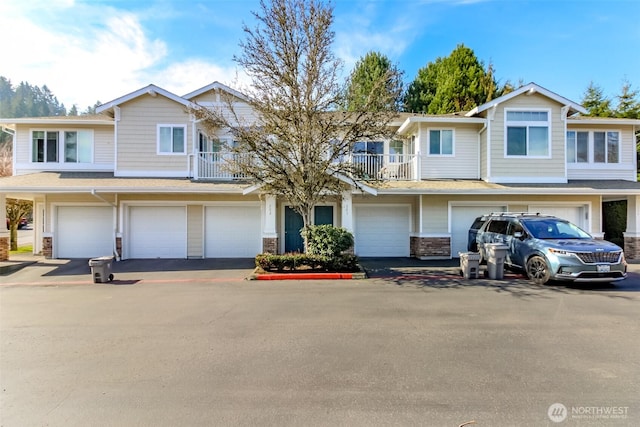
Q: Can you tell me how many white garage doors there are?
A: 6